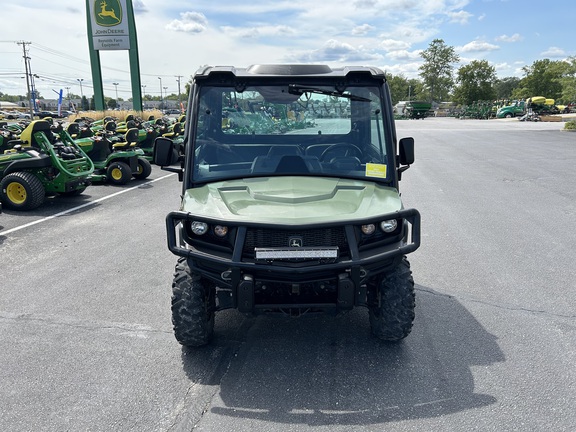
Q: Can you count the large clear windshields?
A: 1